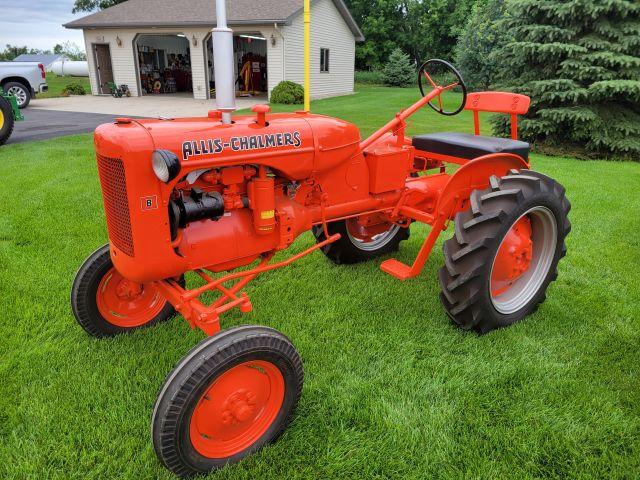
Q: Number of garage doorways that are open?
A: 2